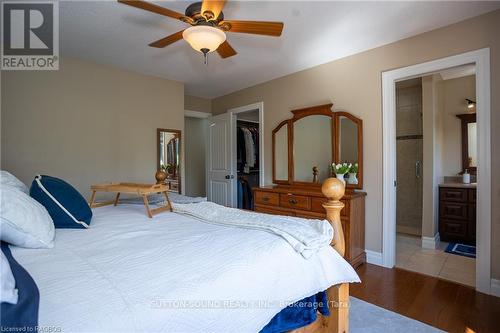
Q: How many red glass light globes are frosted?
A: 0